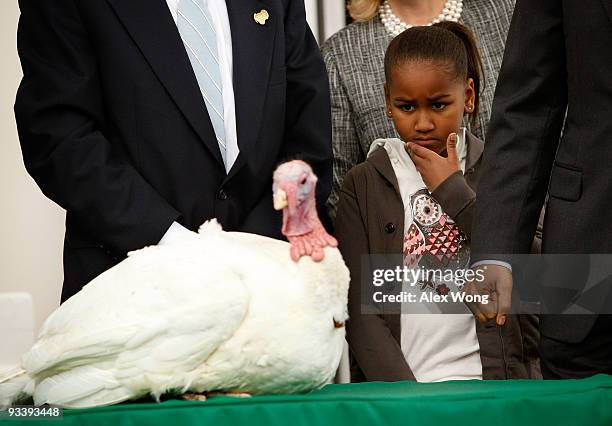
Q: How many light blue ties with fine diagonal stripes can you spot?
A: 1